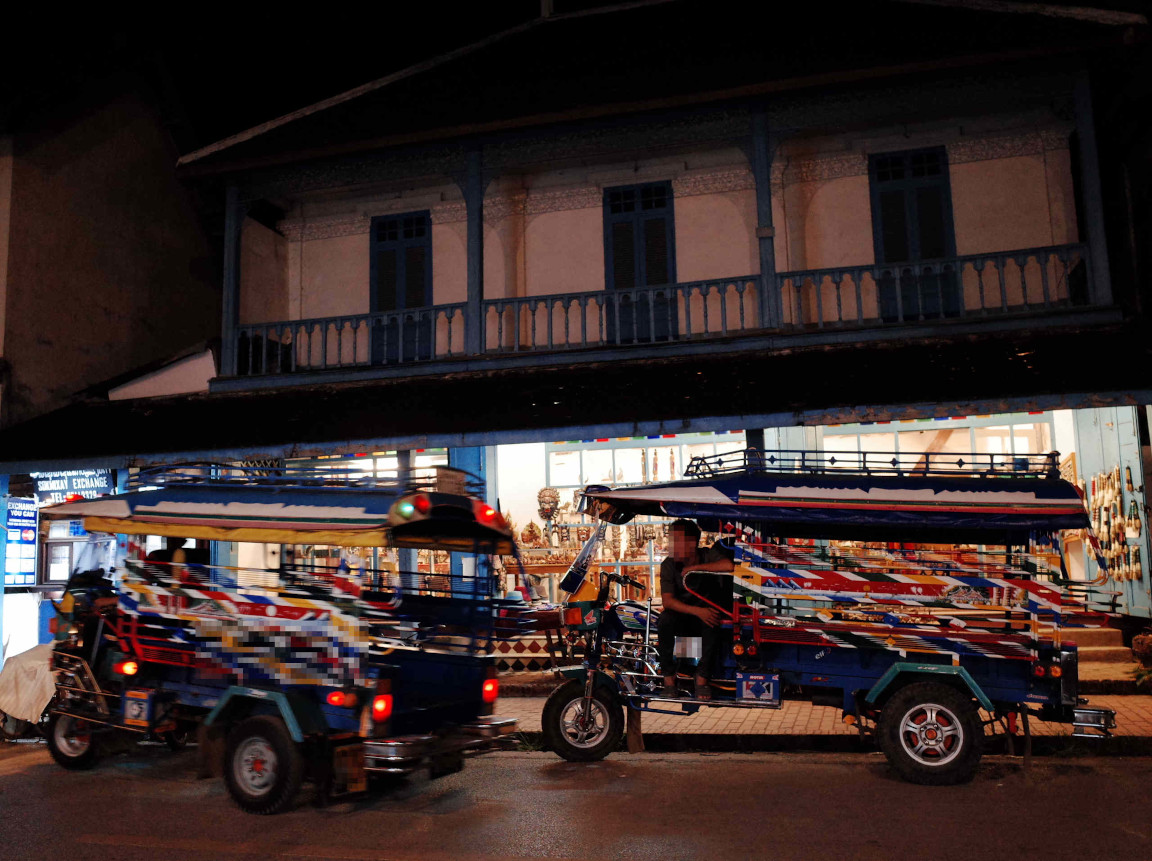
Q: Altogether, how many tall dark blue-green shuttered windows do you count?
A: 3